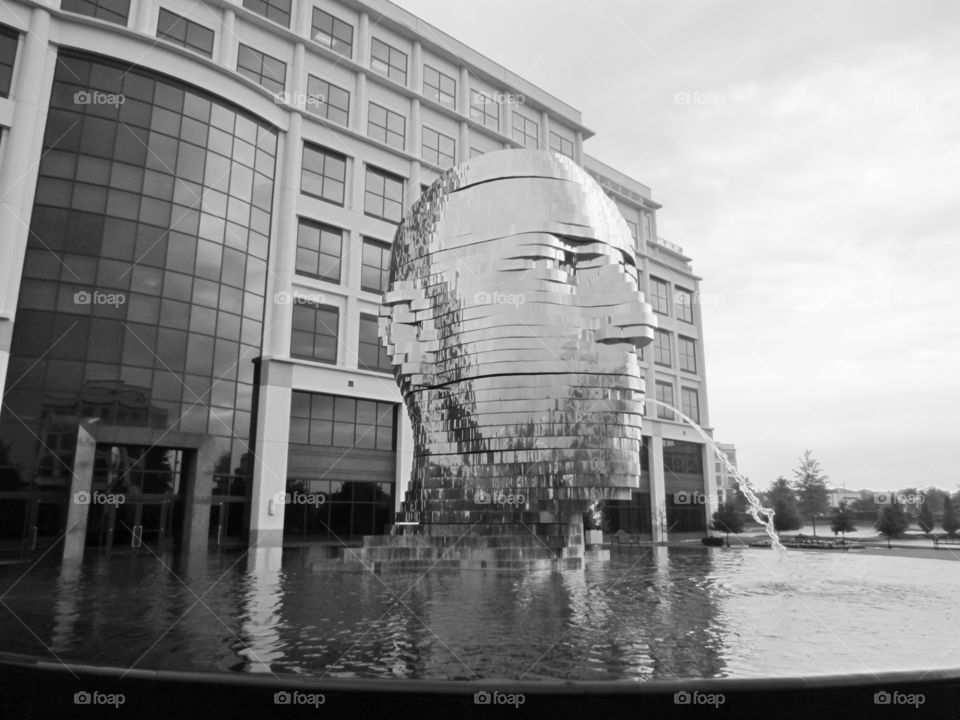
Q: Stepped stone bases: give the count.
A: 1